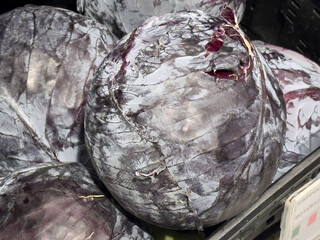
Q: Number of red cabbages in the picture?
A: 5